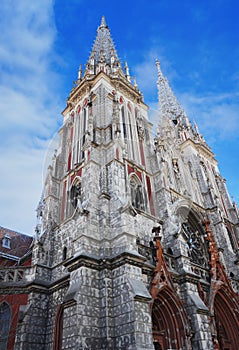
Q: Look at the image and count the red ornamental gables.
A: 2